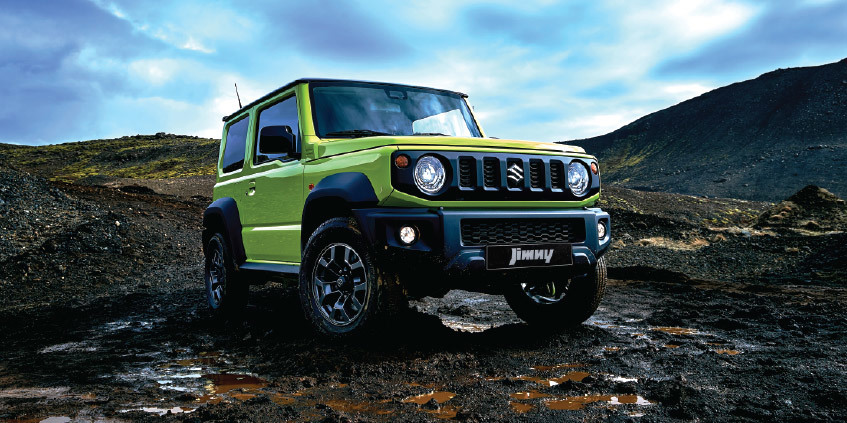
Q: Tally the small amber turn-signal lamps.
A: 3